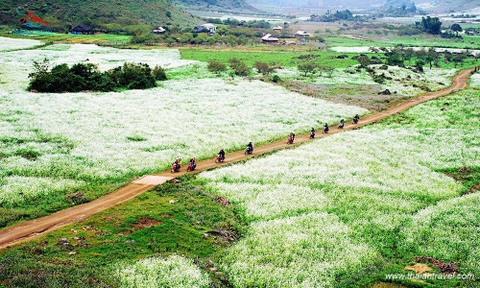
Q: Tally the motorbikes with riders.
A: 9